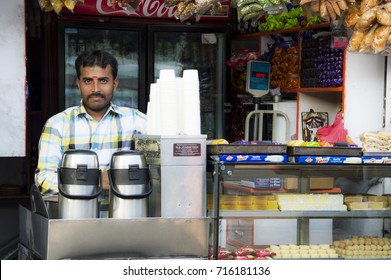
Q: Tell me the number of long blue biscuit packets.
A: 3